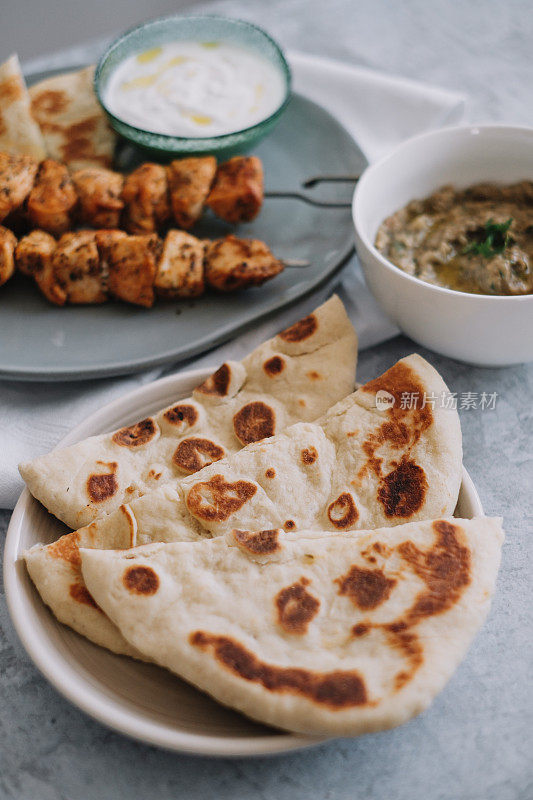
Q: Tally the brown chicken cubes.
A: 12